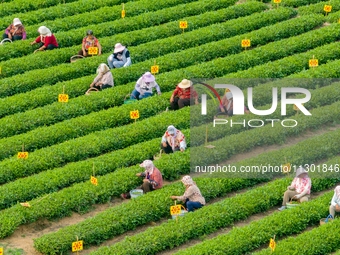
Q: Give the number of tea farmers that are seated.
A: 13